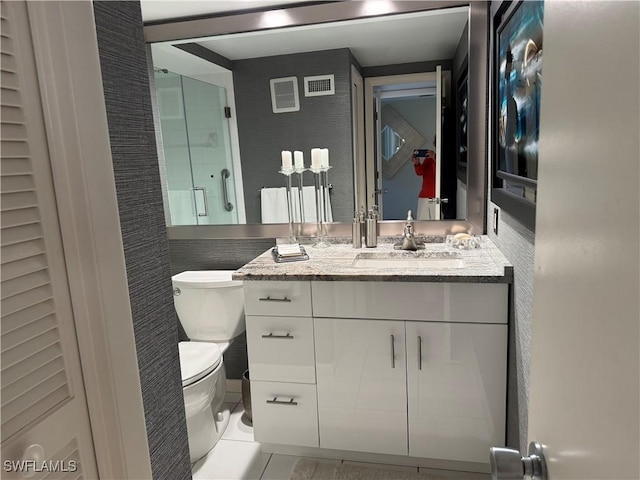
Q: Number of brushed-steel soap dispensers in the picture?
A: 2